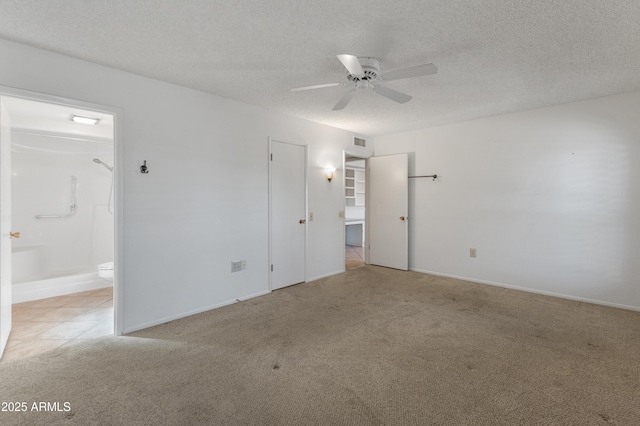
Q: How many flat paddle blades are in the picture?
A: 5